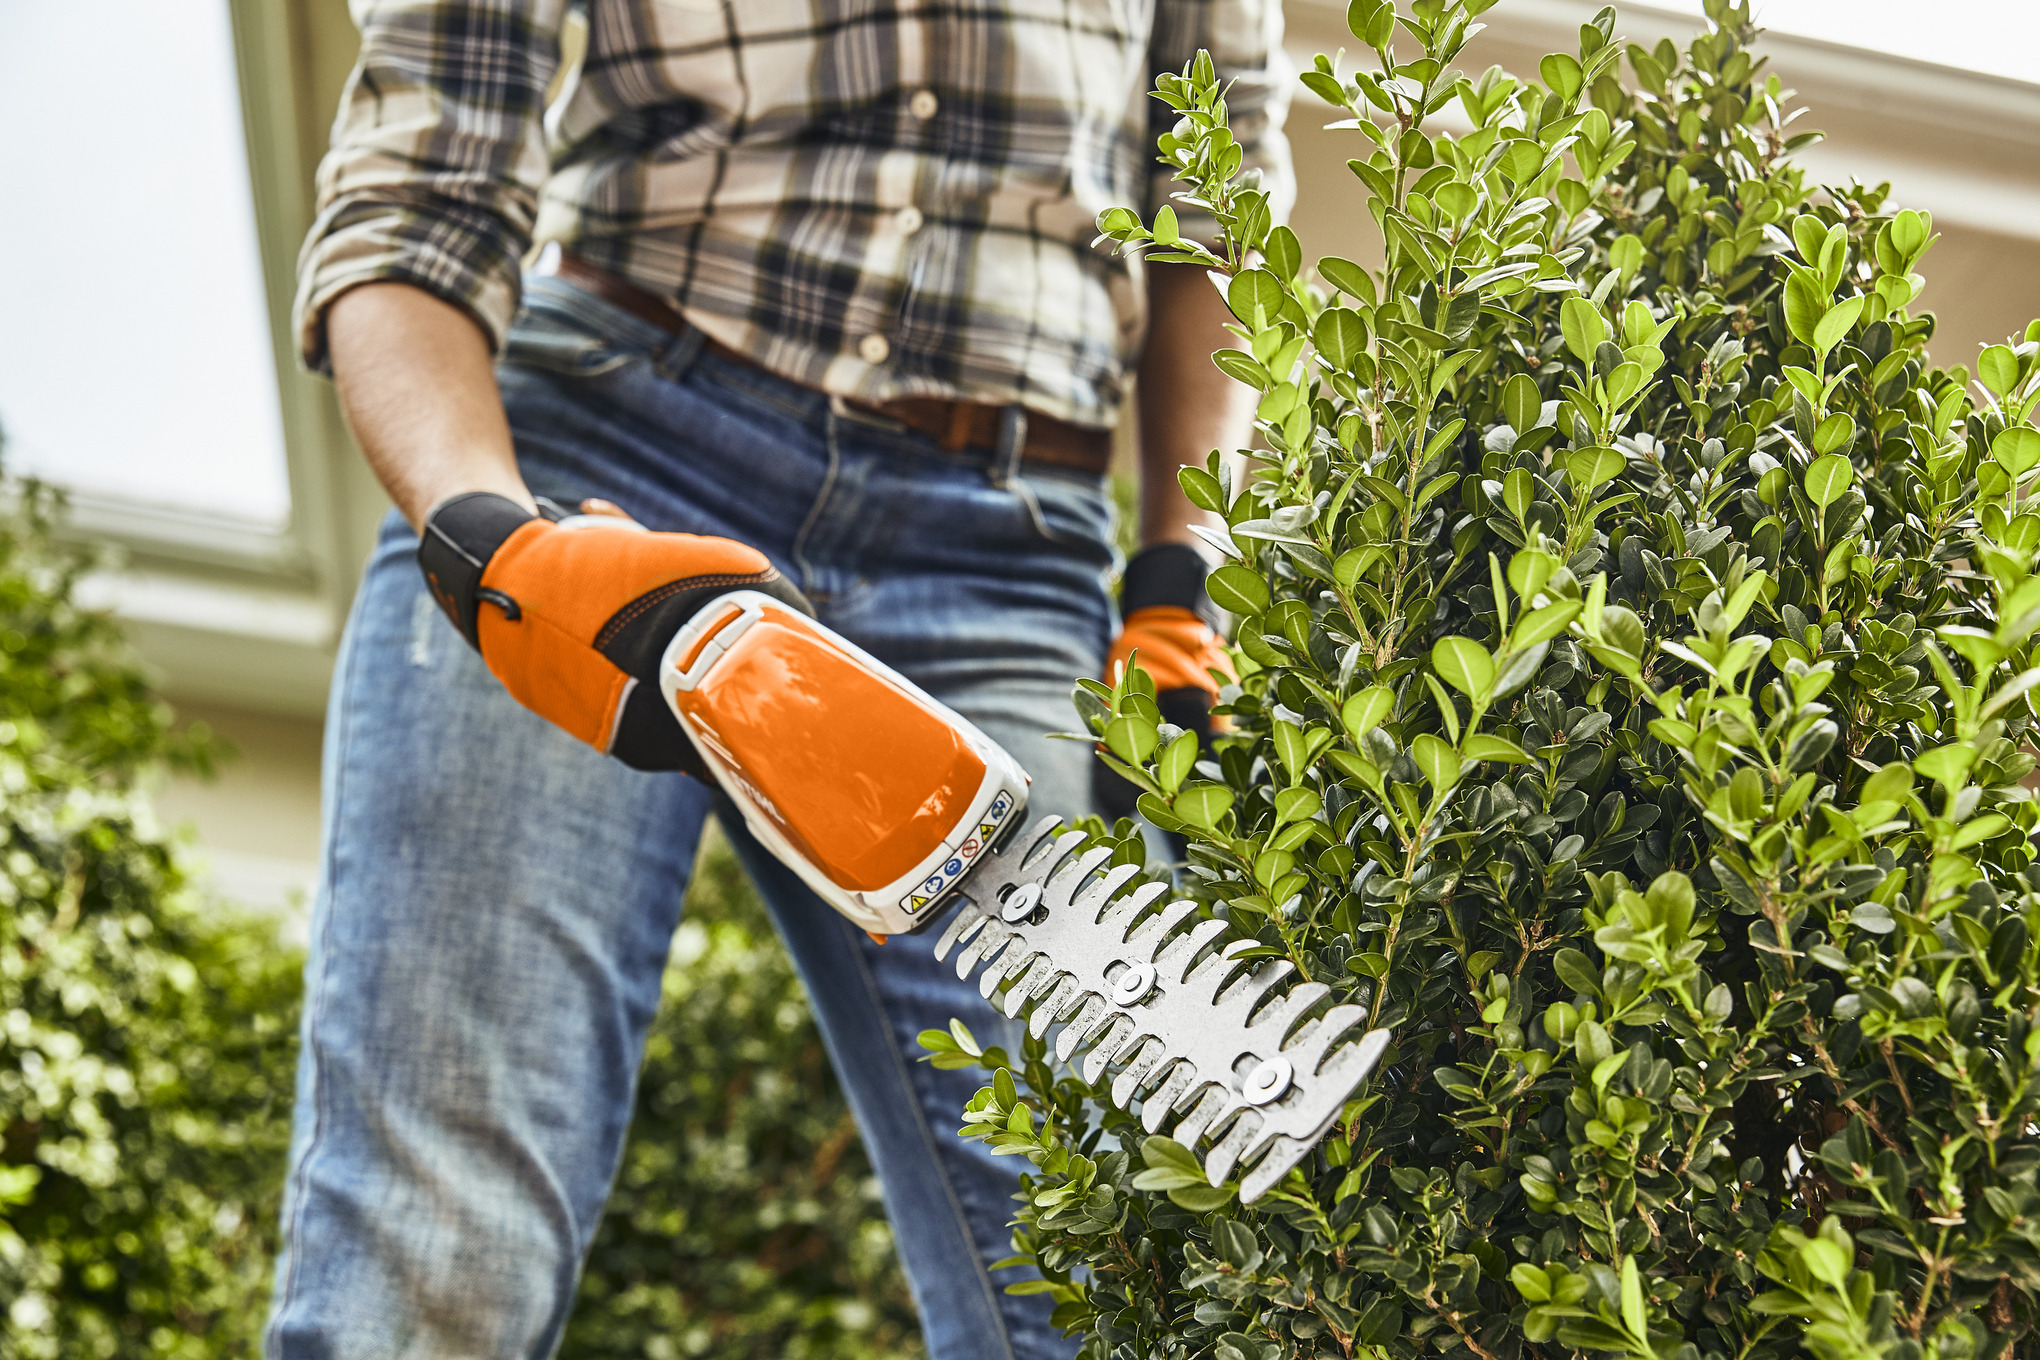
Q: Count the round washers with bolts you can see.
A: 3